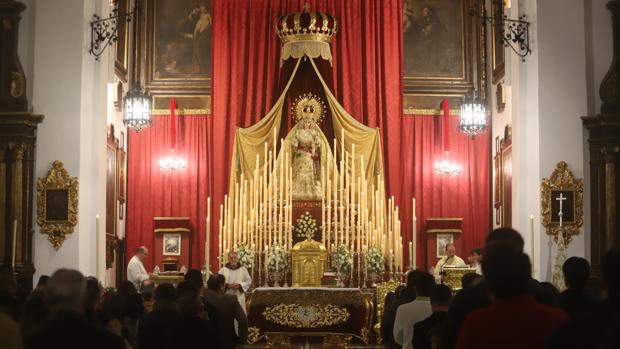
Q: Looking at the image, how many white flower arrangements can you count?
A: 5